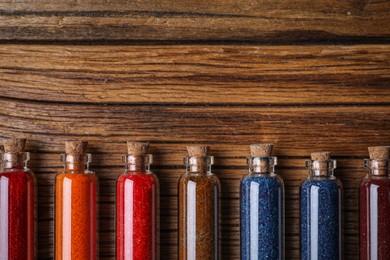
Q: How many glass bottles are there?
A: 7